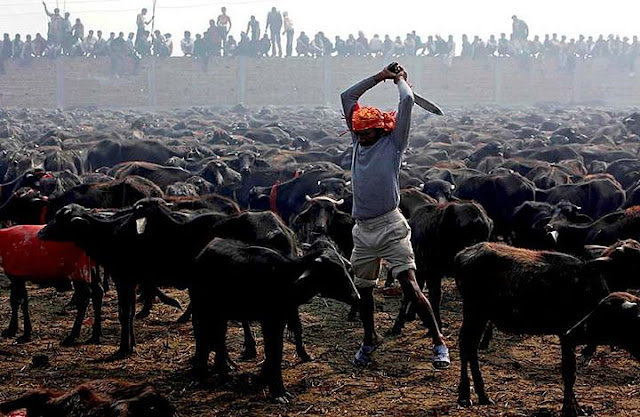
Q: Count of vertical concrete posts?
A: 7